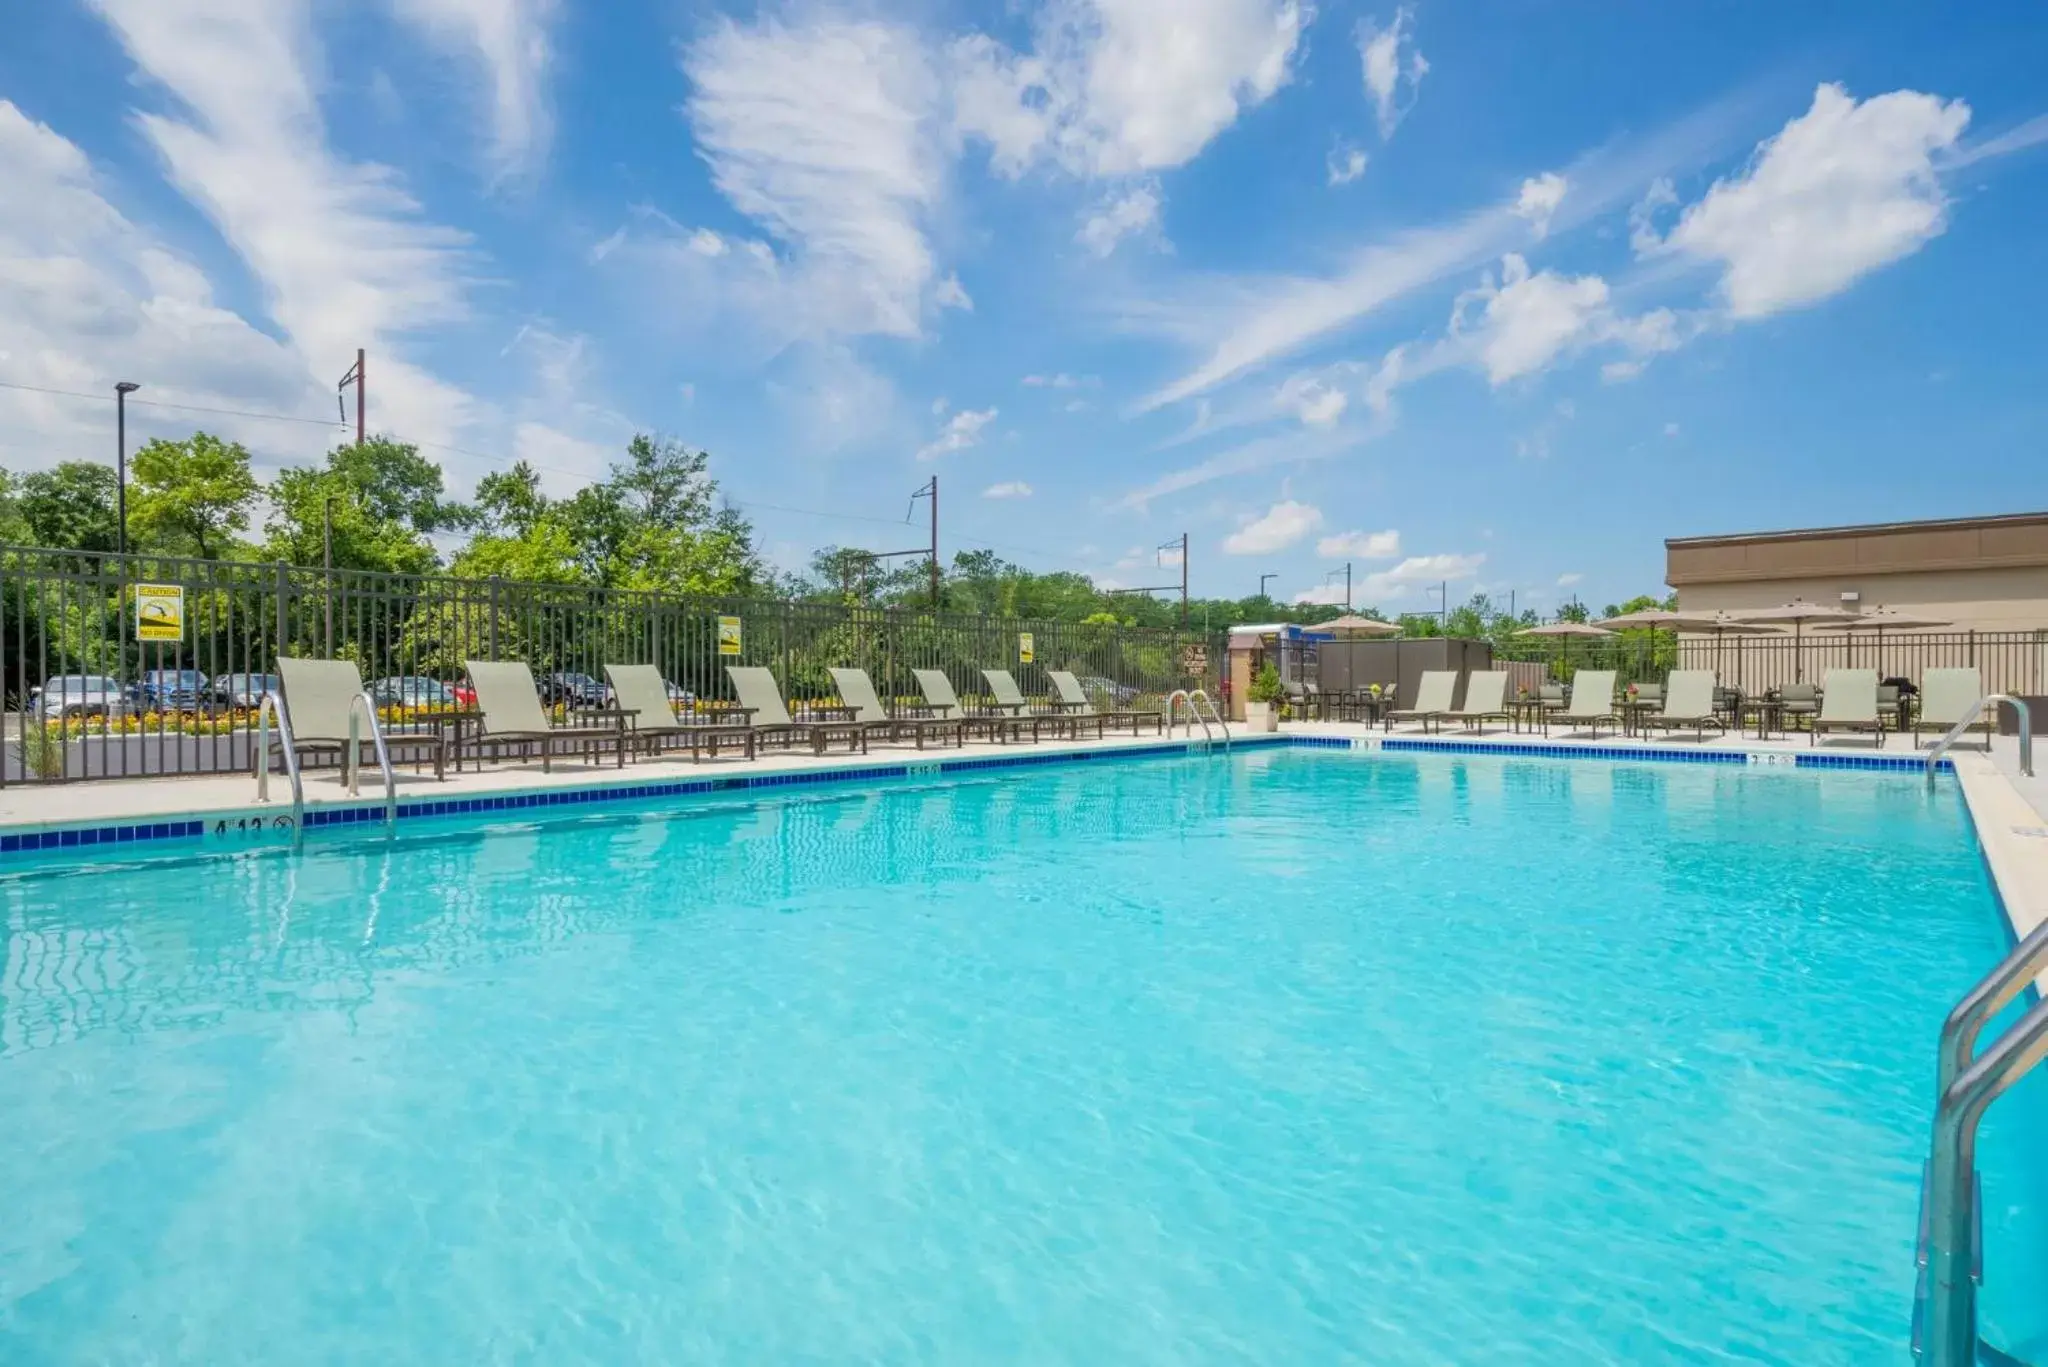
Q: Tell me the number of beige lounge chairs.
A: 14